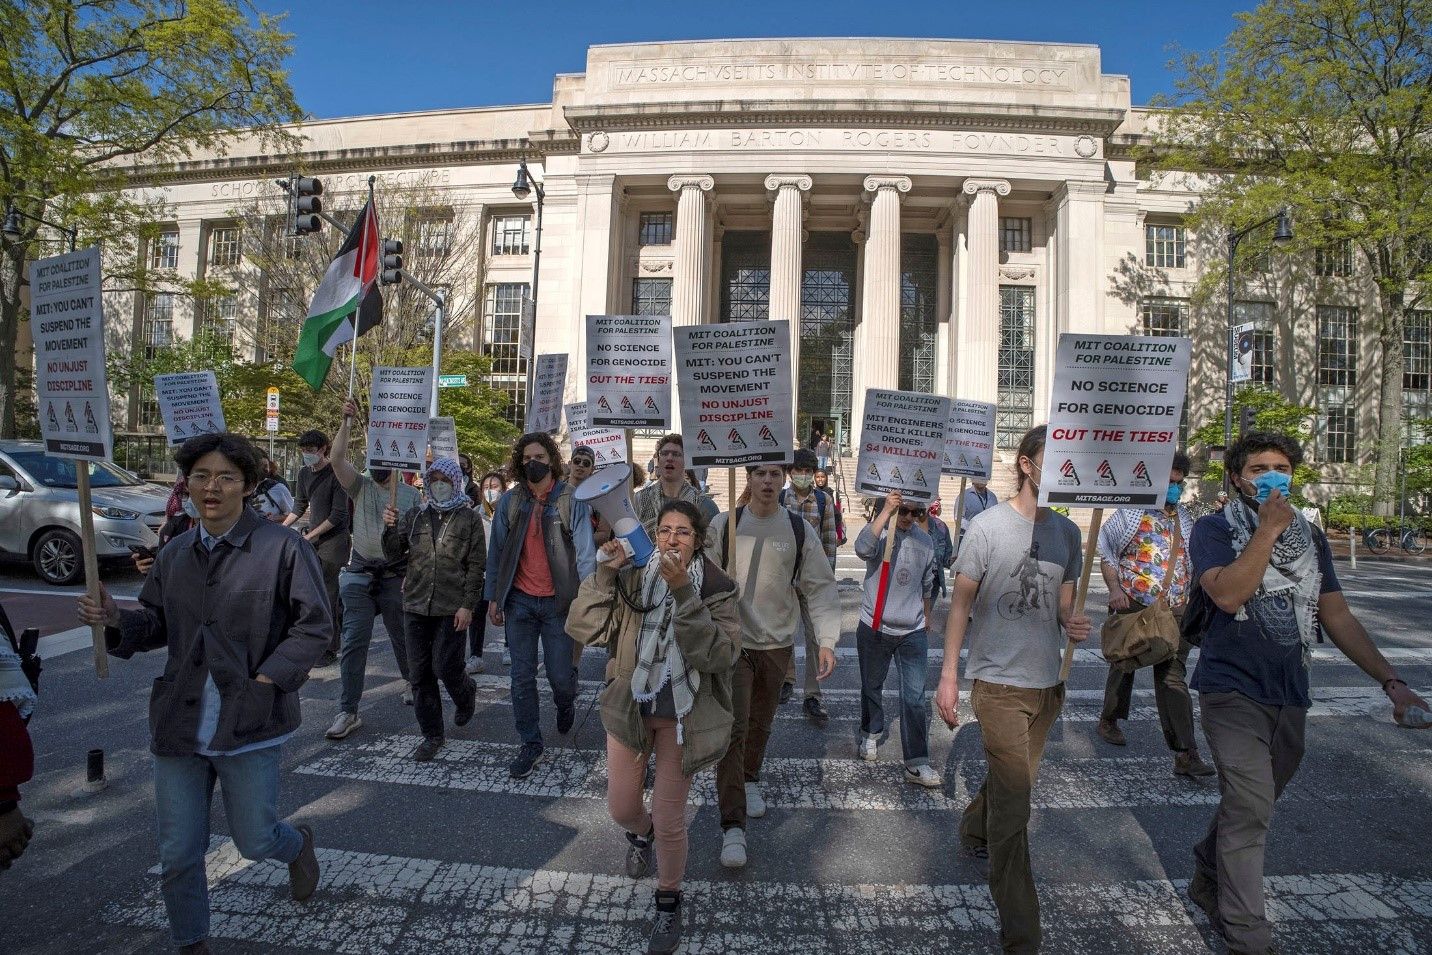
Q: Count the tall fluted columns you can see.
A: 4